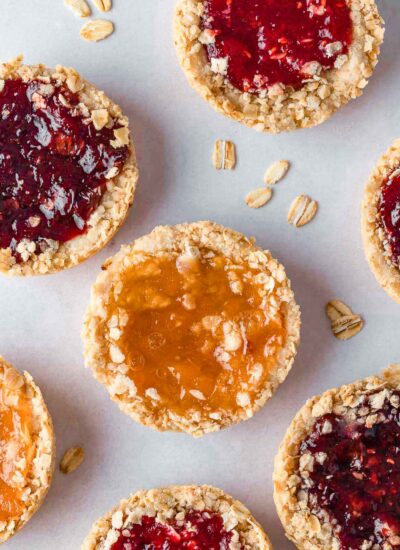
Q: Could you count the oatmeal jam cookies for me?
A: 7